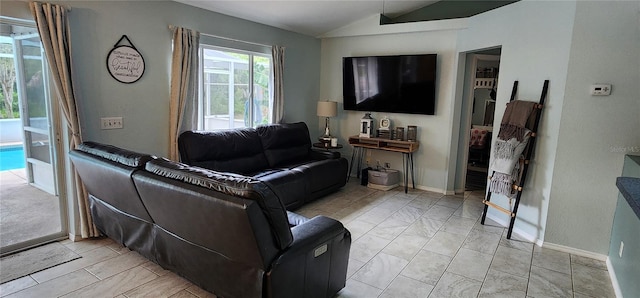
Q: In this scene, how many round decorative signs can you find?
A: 1